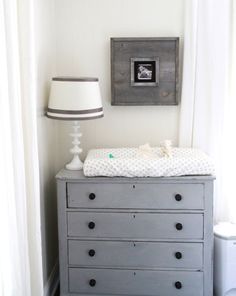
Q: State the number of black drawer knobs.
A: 8